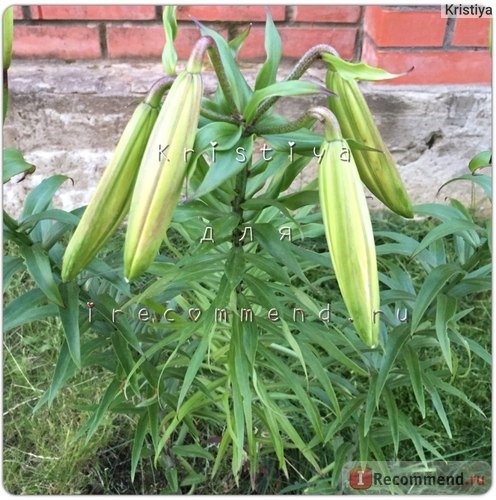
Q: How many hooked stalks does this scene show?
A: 4